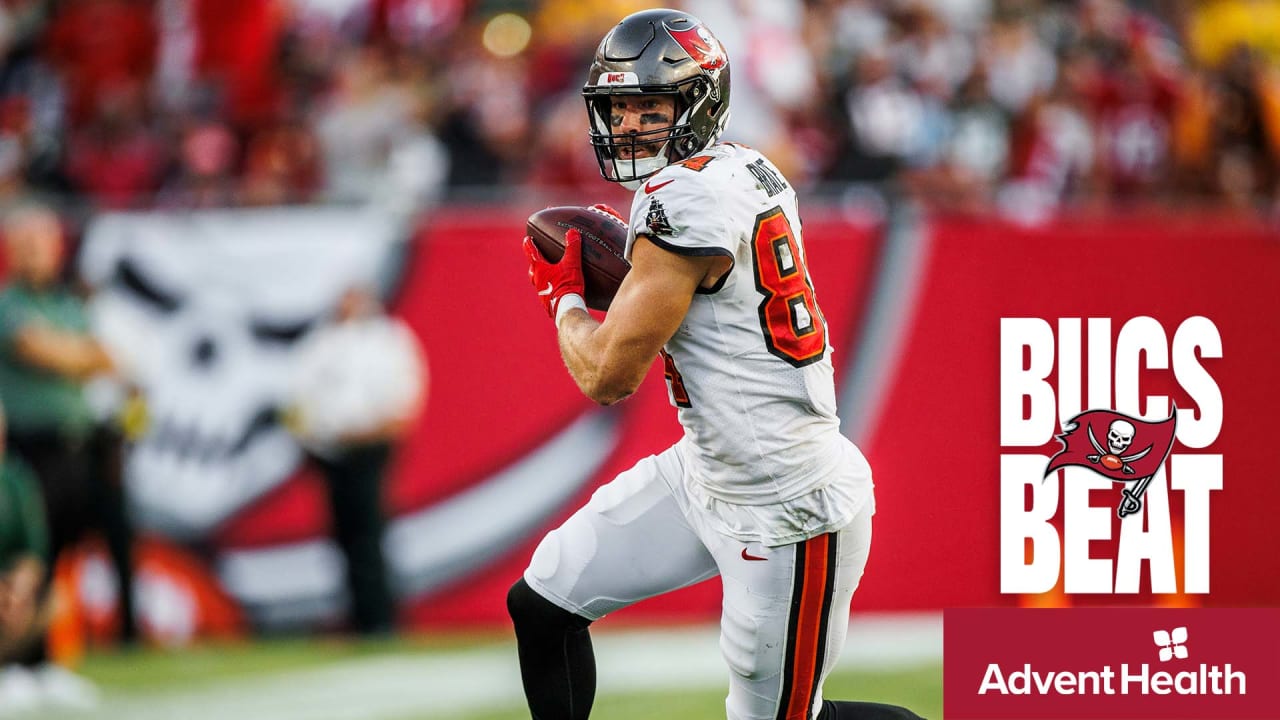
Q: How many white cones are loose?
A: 0